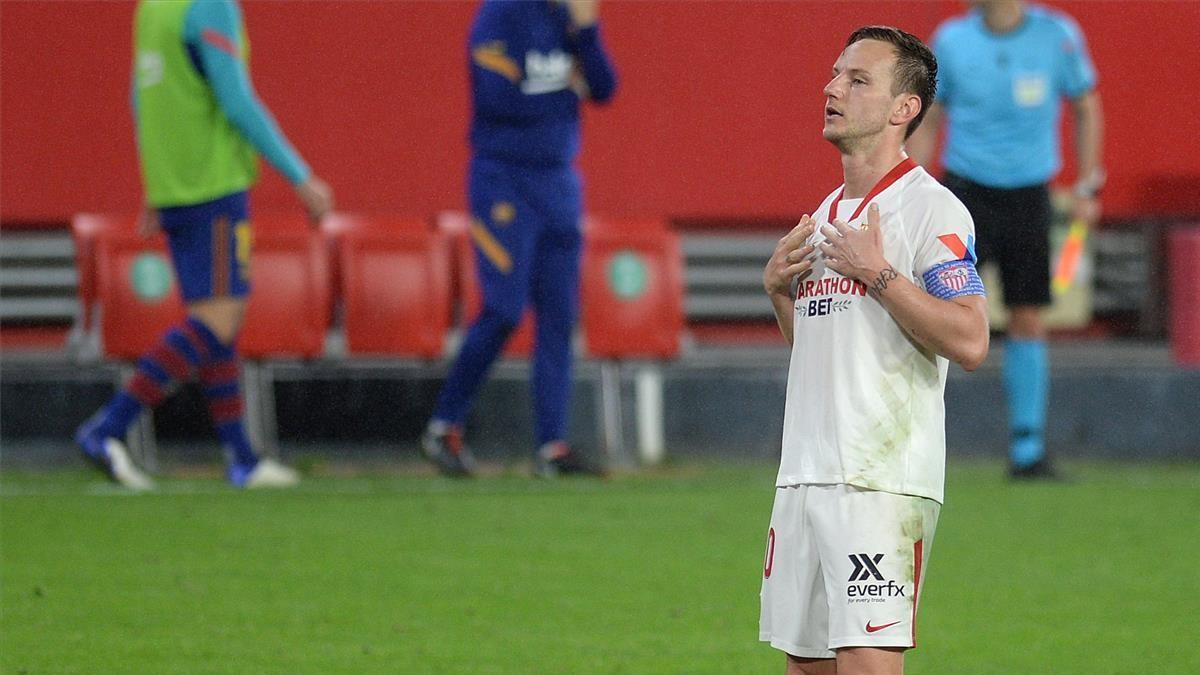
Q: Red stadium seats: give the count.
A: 5